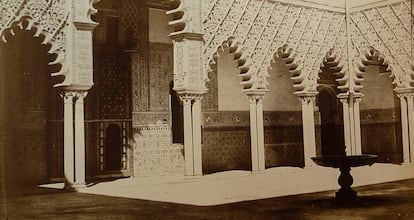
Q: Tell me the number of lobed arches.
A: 6